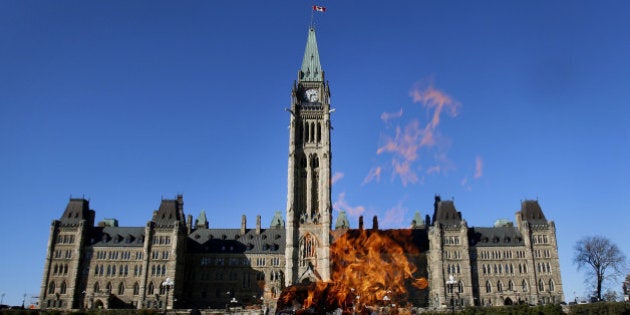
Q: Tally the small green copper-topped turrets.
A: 4